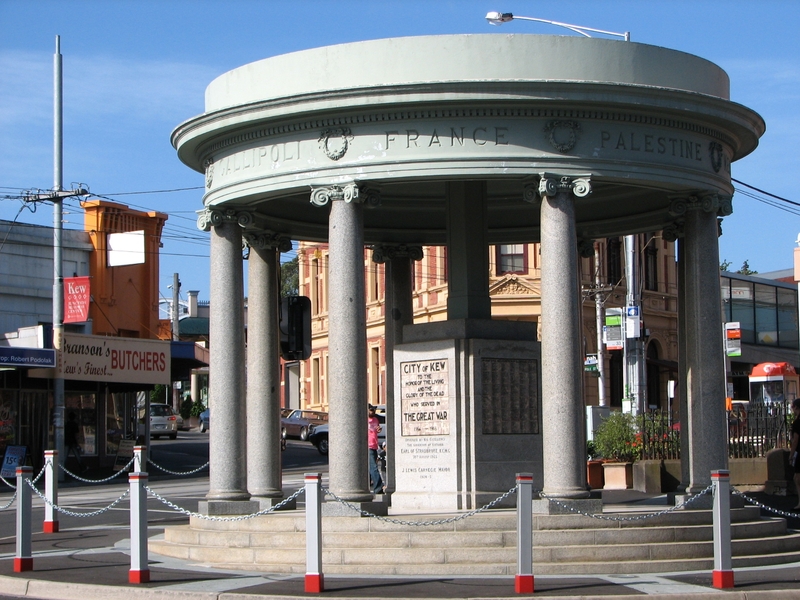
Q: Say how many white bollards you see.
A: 7